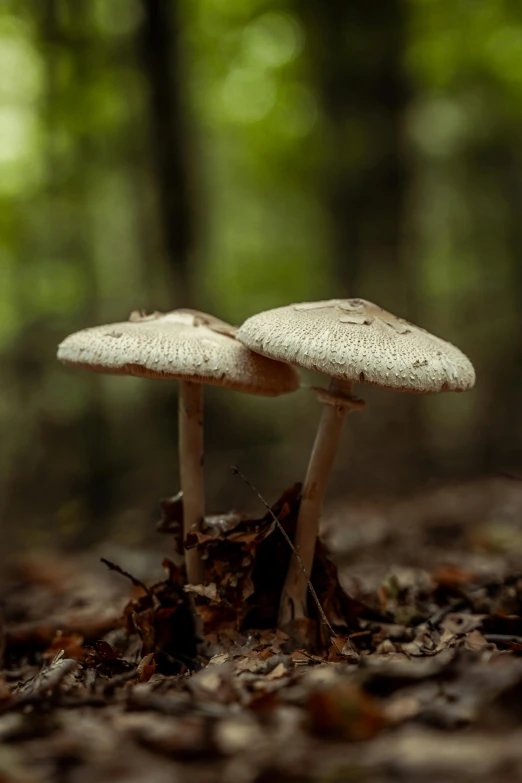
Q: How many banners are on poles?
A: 0